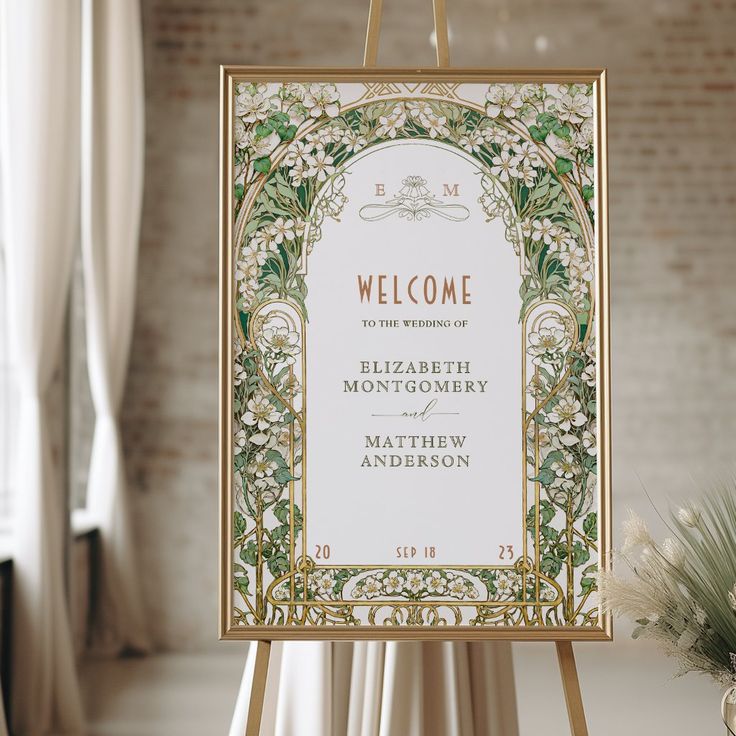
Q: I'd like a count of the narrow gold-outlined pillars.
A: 2